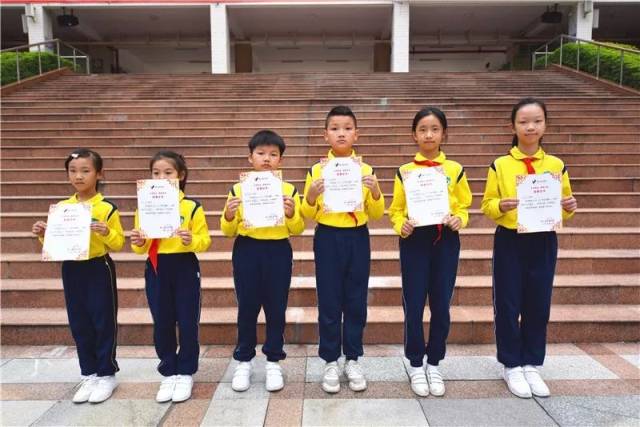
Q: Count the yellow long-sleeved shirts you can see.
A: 6